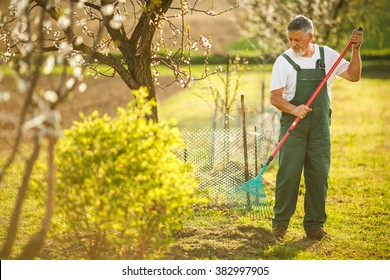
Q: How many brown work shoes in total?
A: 2